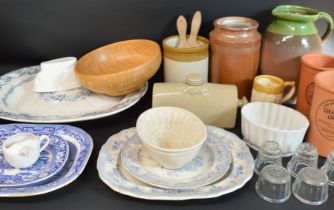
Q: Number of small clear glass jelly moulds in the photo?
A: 5